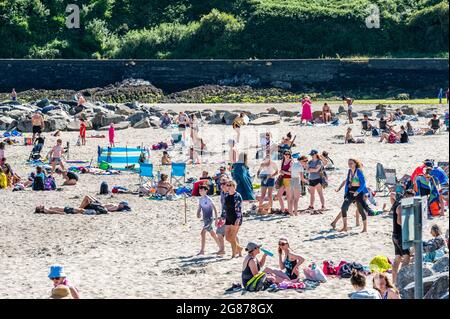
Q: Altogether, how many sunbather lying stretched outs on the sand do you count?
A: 2